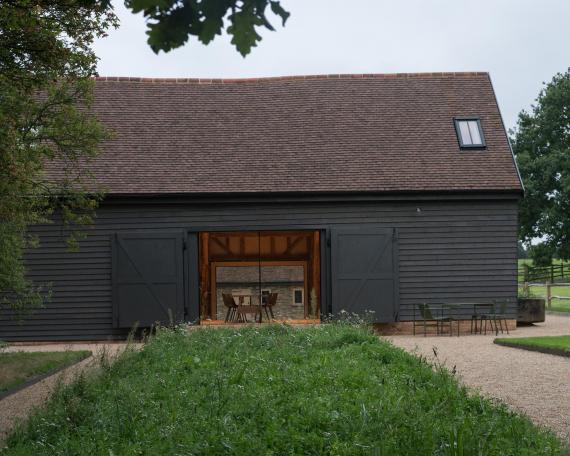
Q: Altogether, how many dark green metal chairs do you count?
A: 3